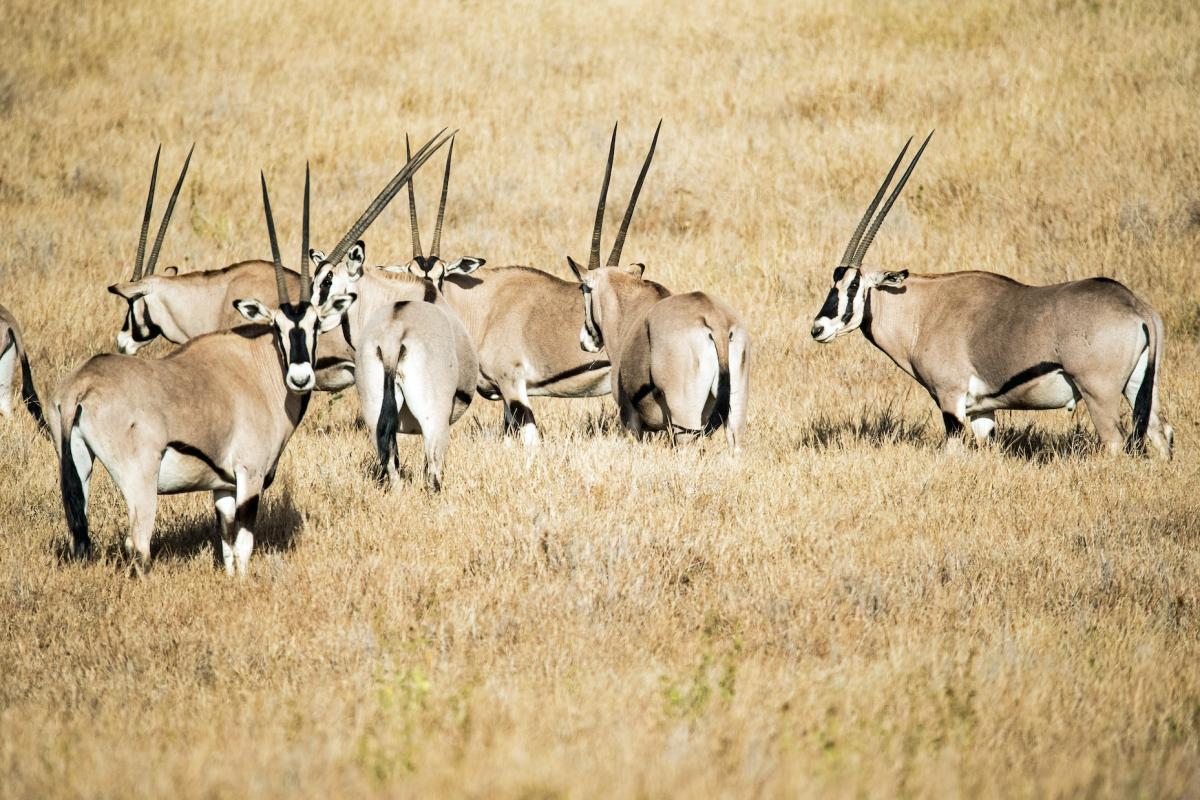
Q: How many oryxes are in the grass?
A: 7